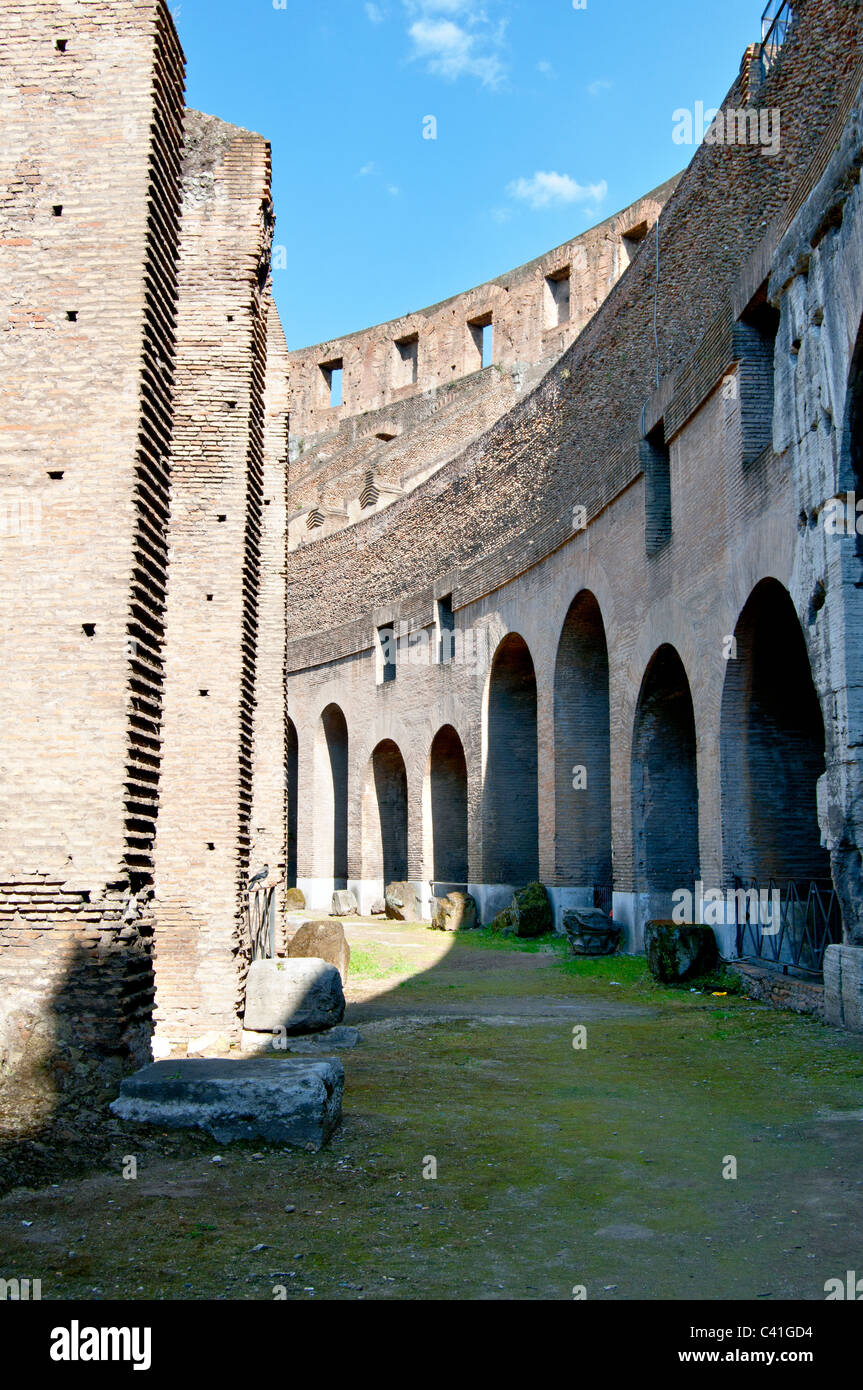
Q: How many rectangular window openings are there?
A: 9